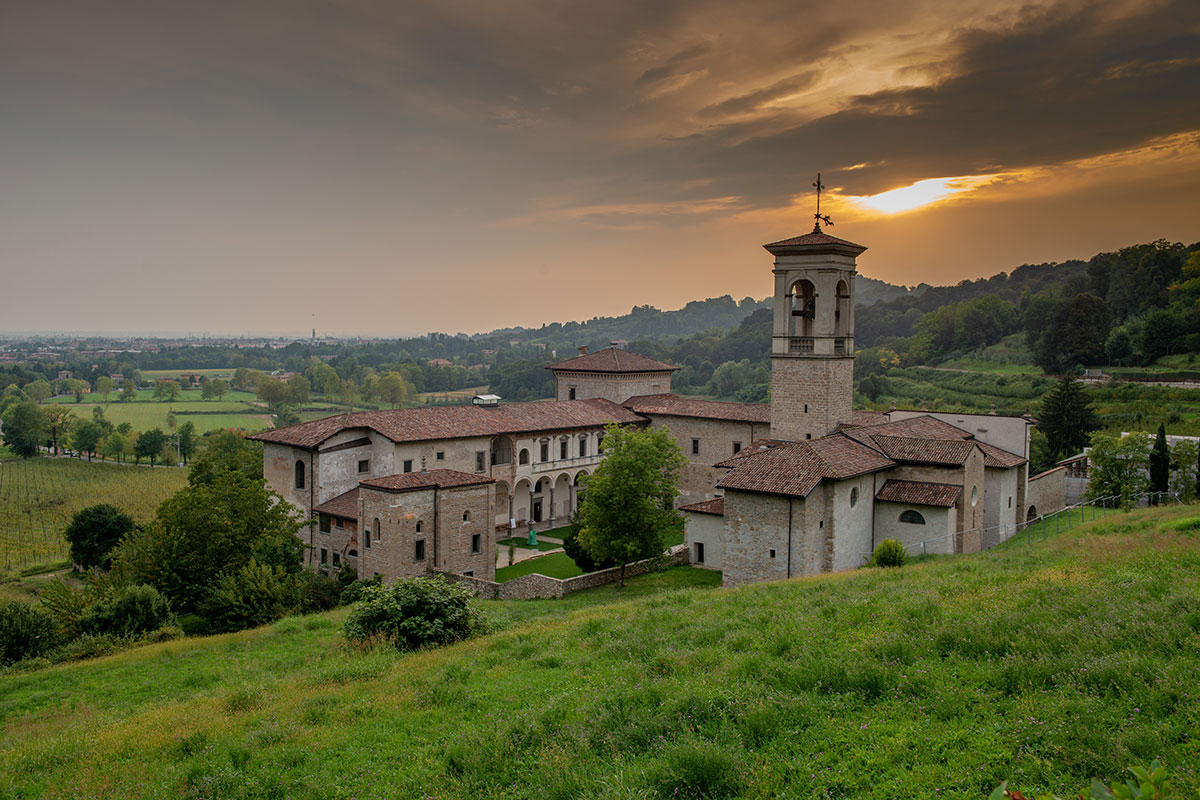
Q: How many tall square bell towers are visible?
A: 1